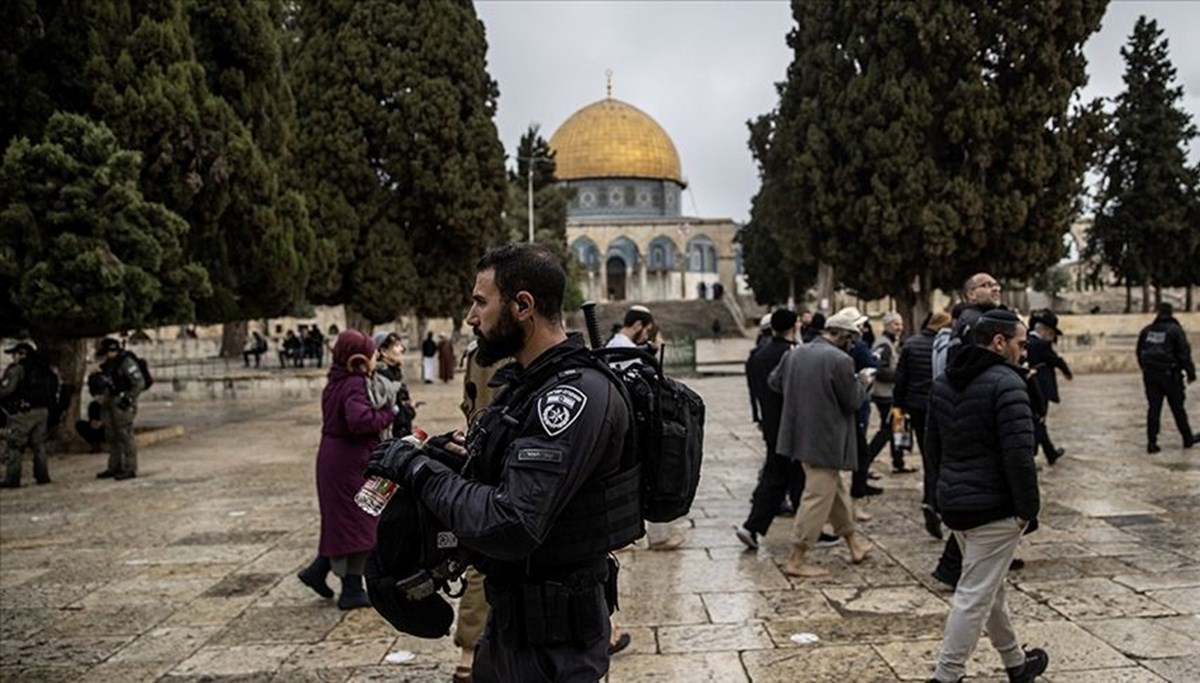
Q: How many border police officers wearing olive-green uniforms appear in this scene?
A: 2